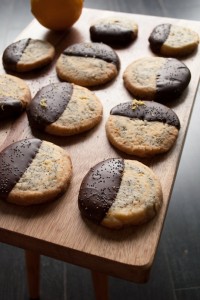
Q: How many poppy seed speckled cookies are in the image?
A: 10